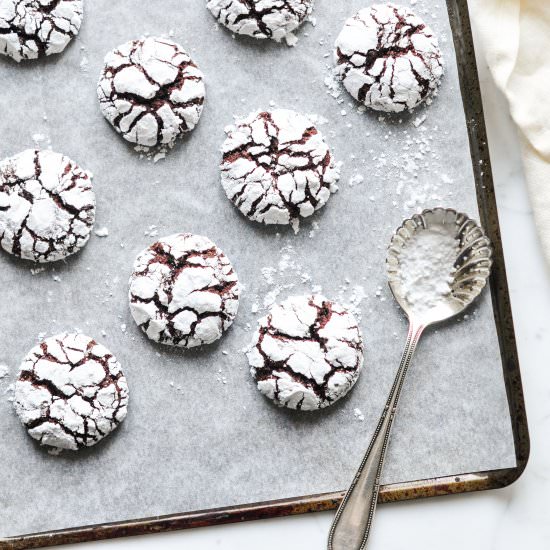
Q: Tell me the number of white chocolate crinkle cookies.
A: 9